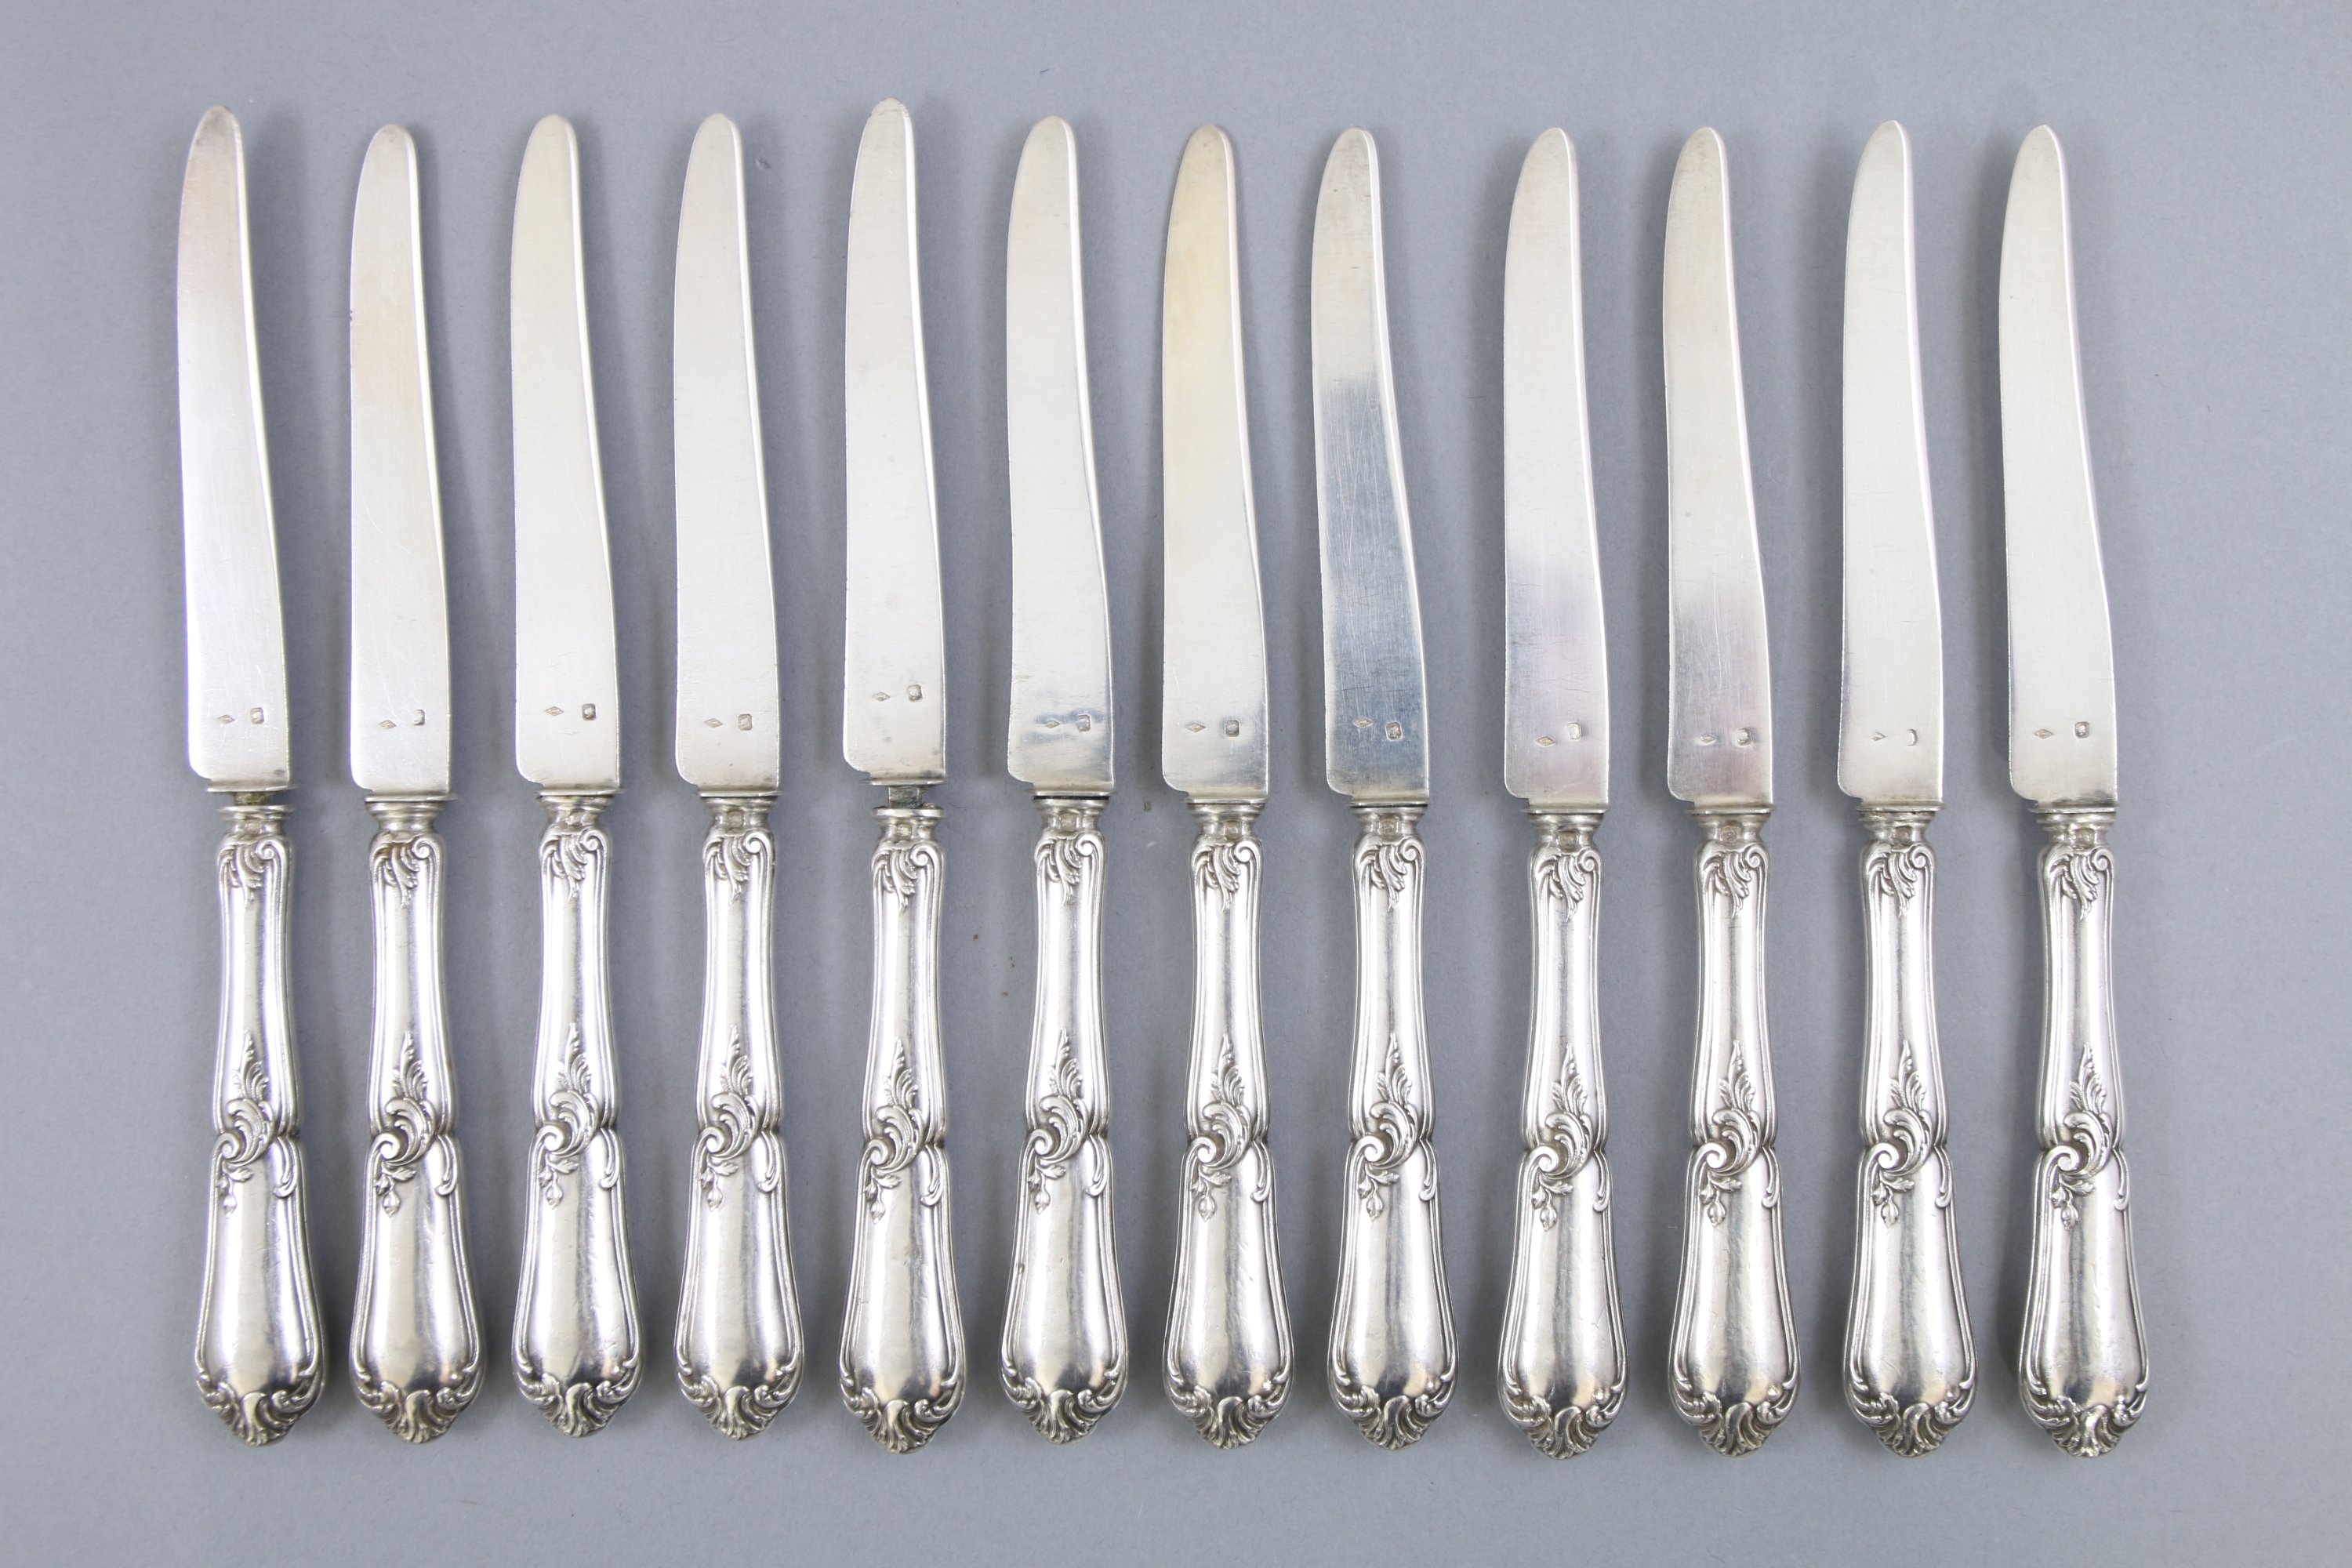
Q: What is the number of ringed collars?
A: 12